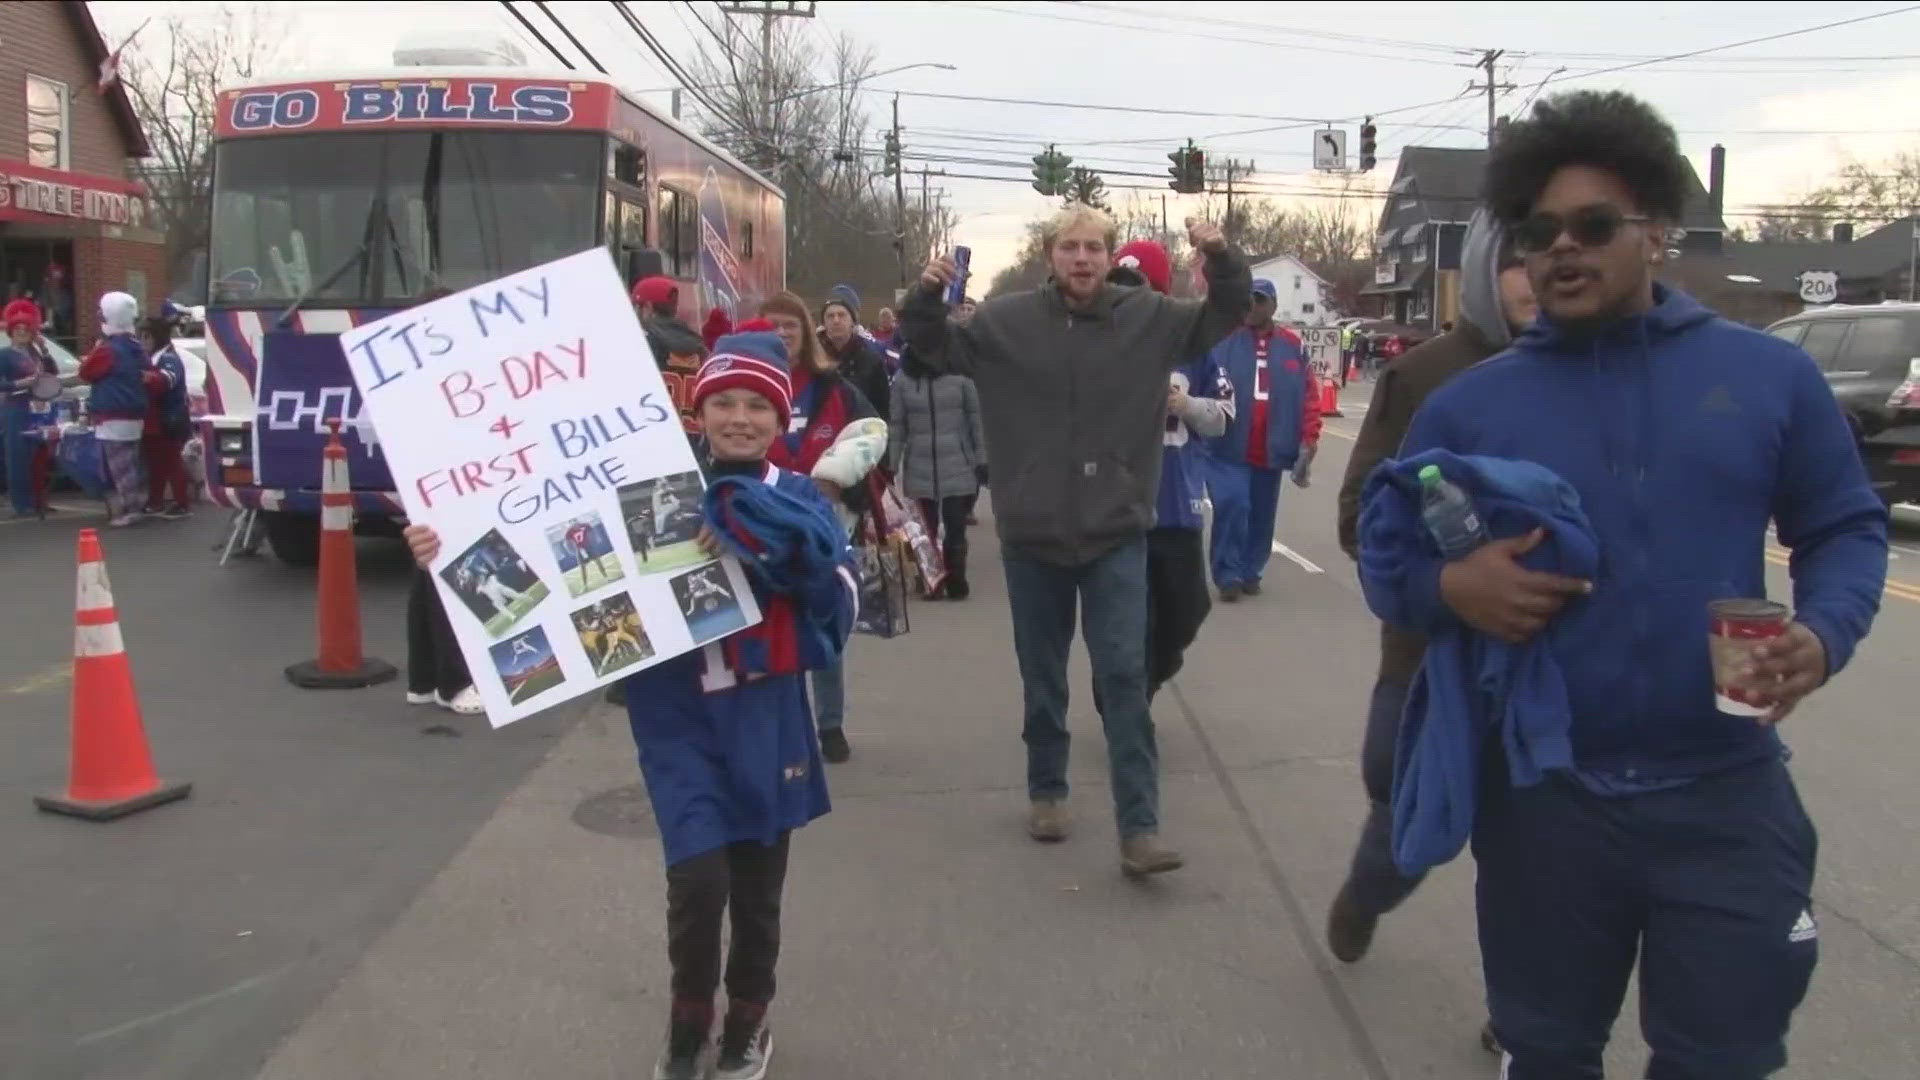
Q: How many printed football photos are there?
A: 6